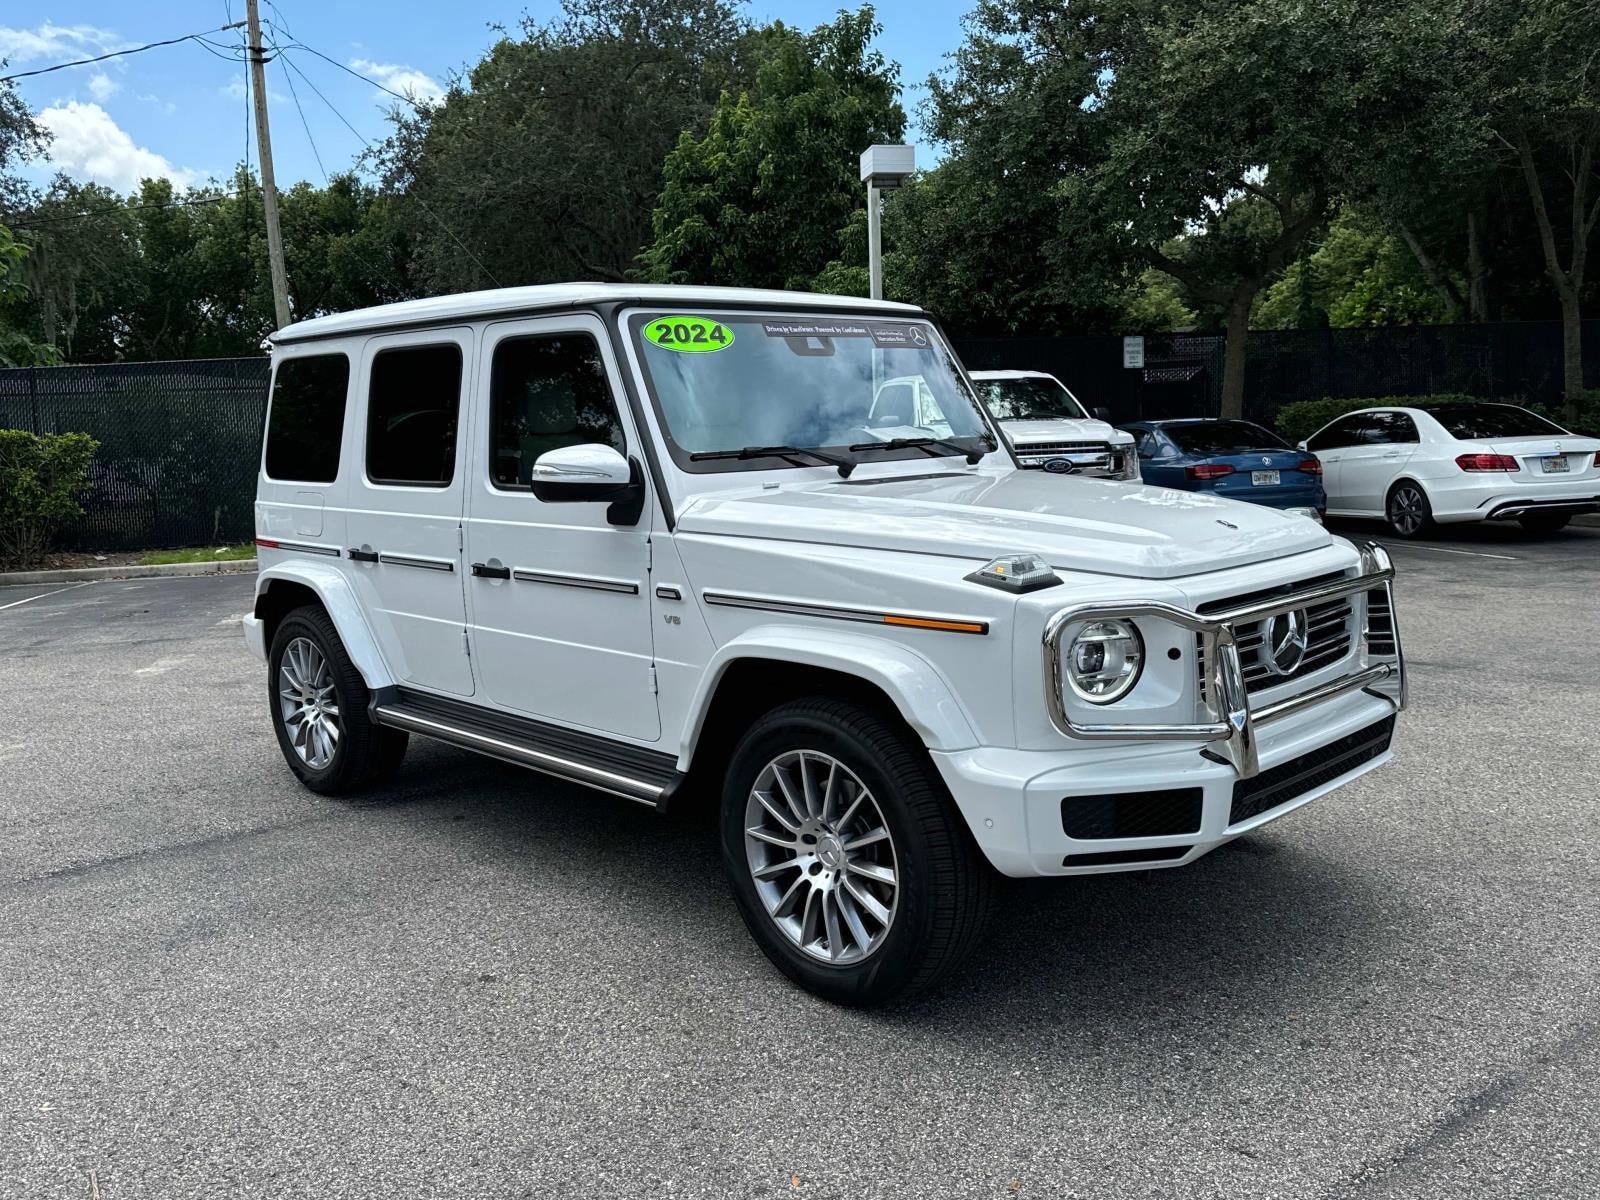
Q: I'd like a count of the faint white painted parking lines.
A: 2